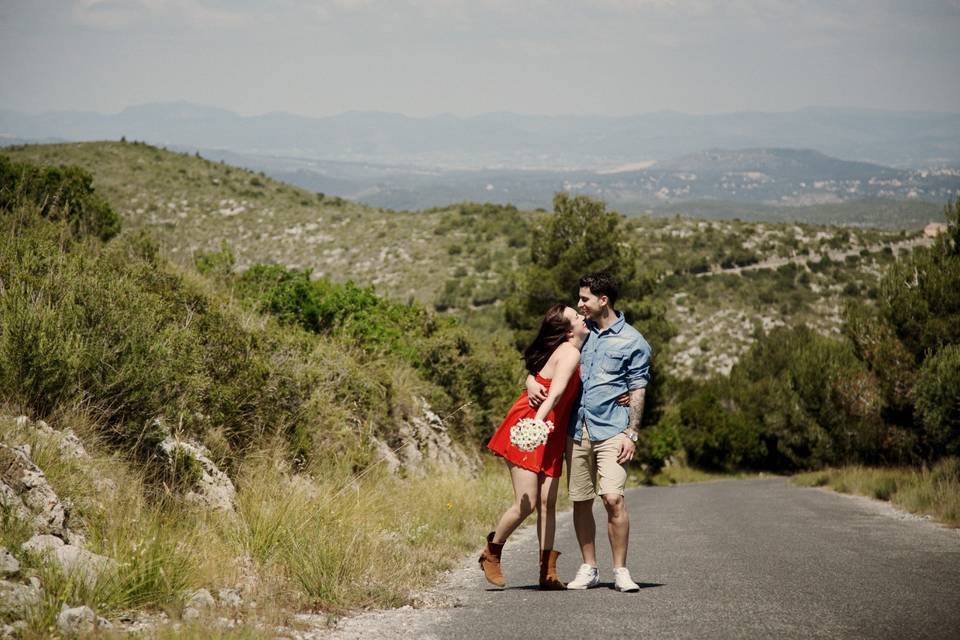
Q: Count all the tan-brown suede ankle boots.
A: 2